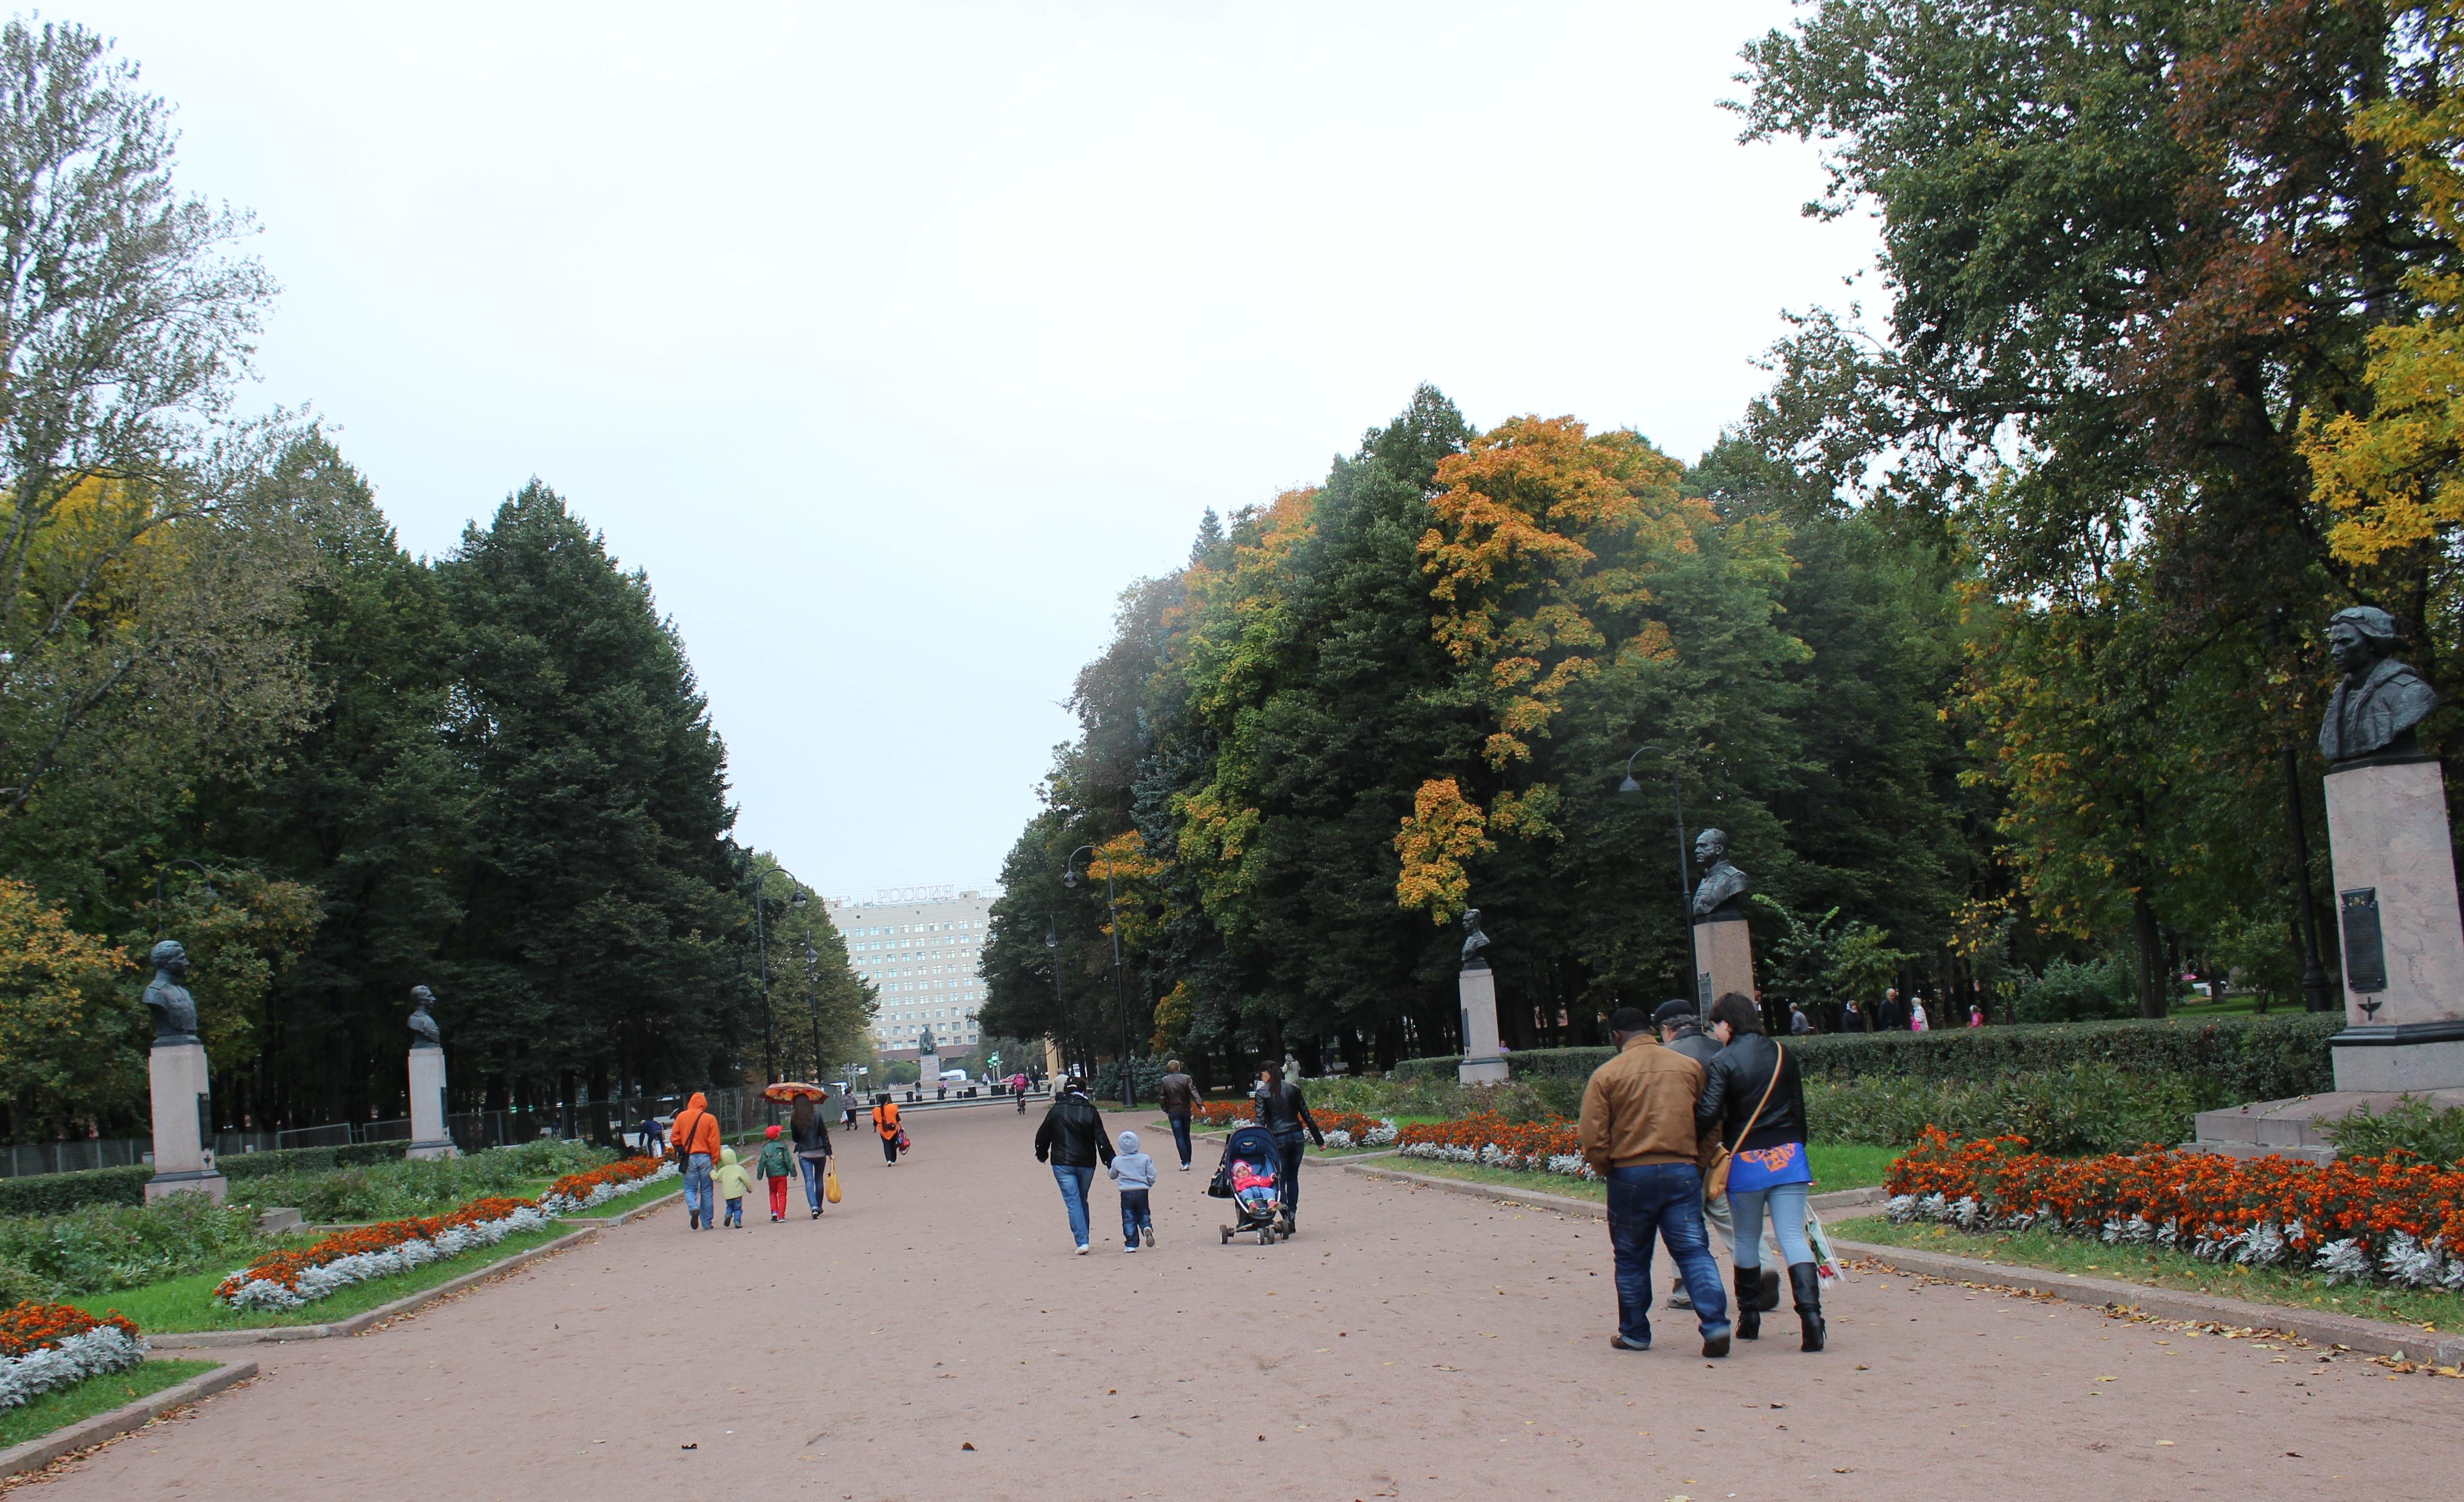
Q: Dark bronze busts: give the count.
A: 5